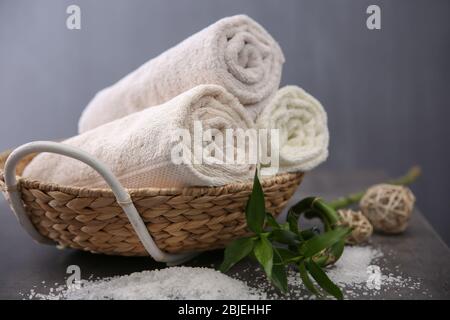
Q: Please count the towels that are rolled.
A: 3